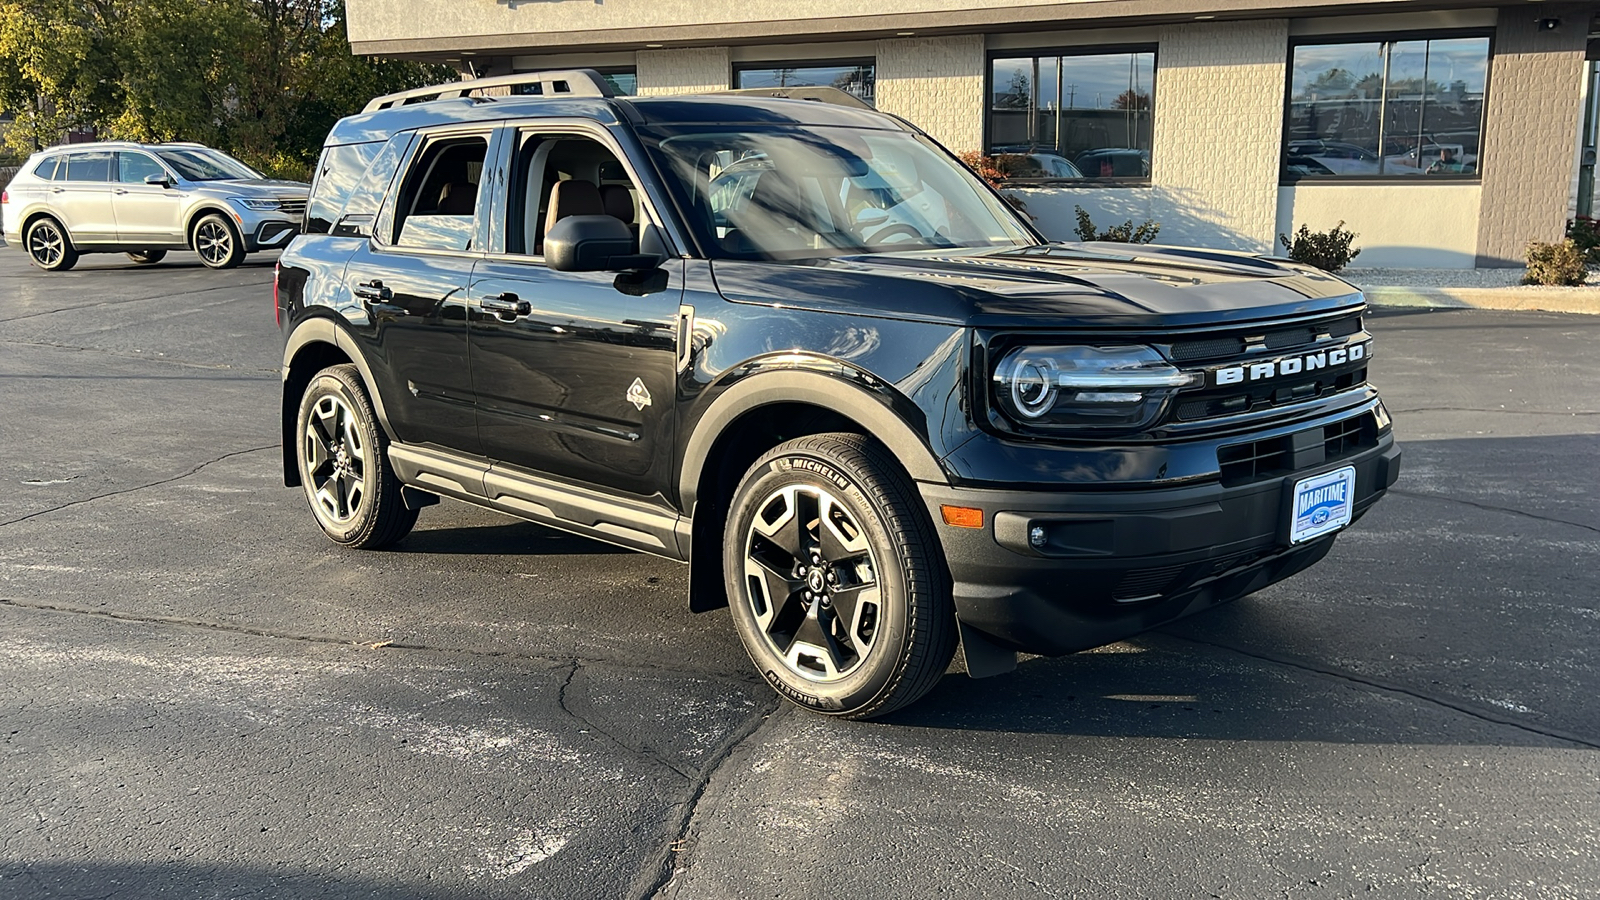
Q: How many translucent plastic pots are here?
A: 0